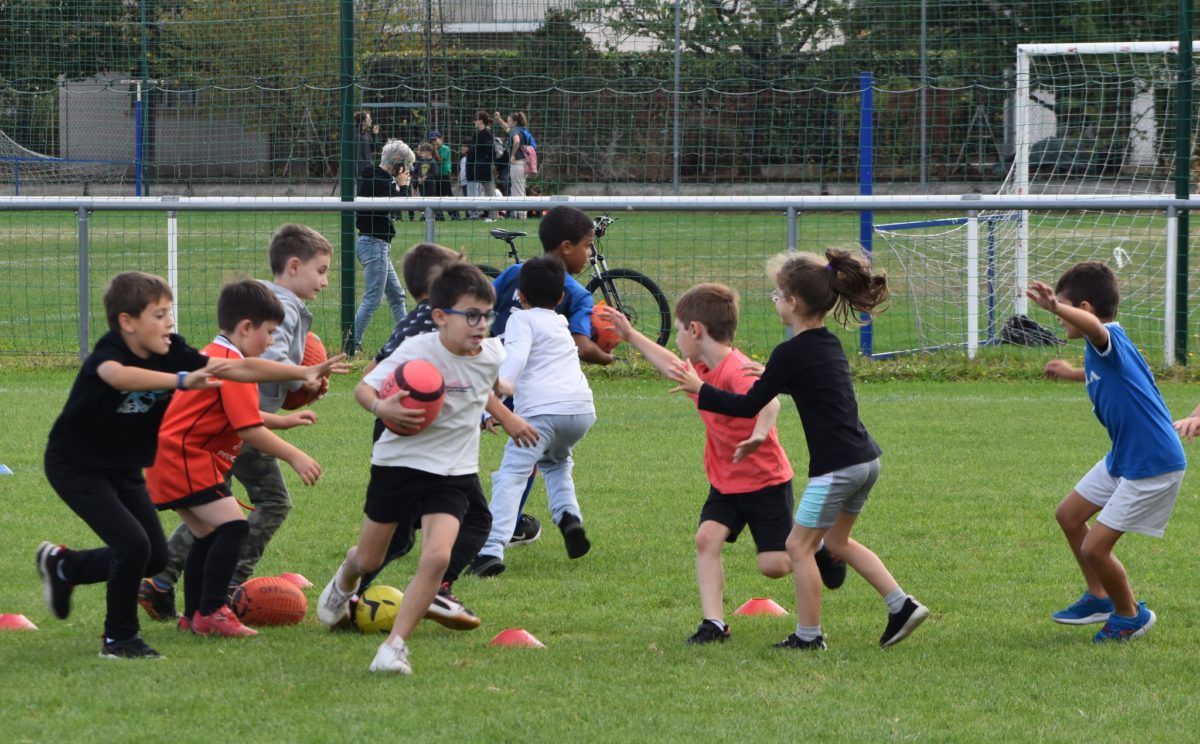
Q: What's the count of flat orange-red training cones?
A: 4